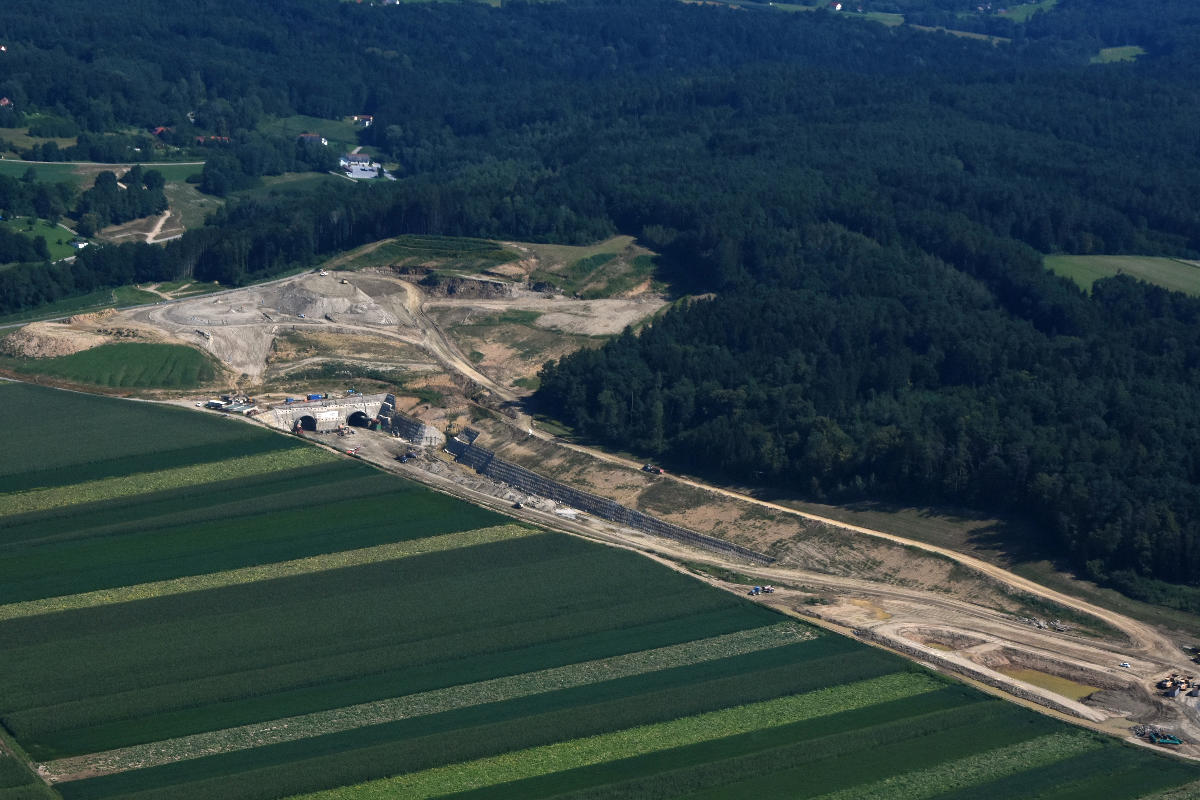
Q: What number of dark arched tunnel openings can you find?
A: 2